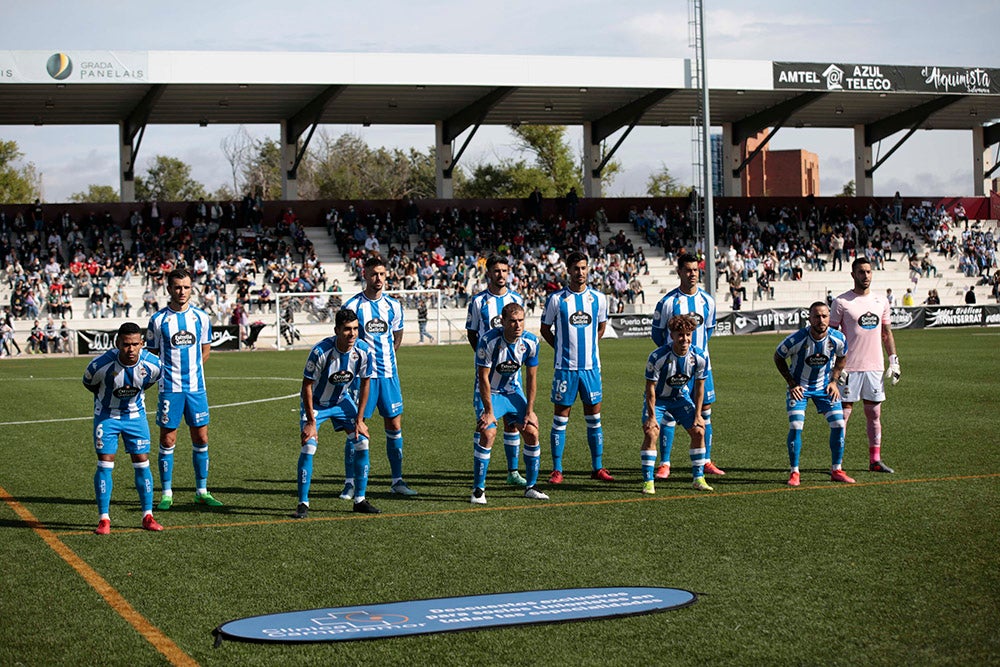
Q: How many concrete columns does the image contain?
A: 7